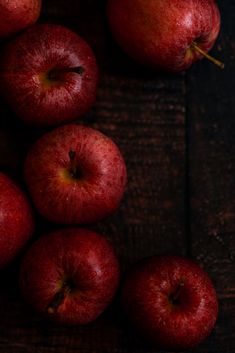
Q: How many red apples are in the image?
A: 7